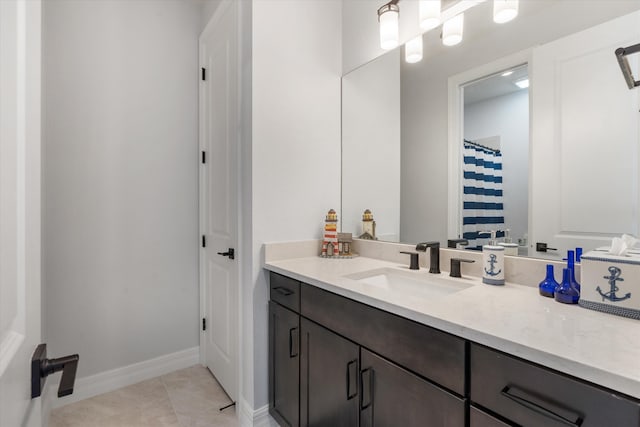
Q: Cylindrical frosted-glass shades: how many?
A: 5